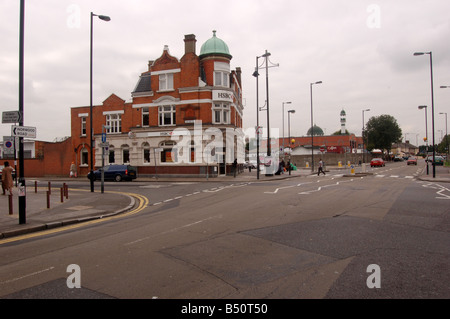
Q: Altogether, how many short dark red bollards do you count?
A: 7